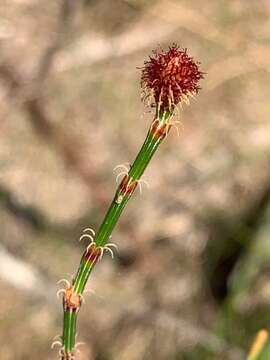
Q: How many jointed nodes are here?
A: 5